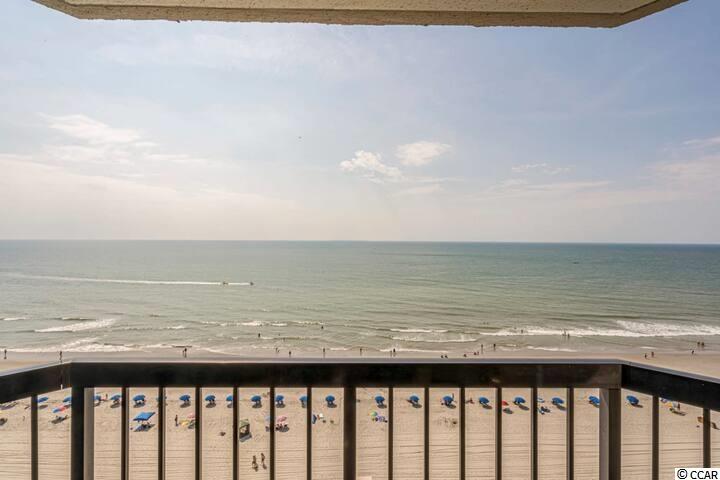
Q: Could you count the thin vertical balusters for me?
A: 15